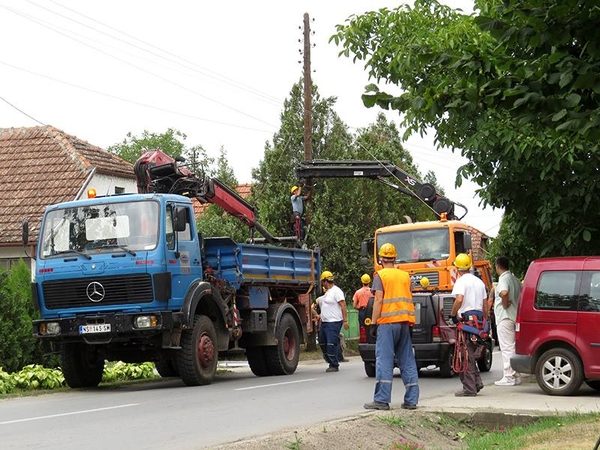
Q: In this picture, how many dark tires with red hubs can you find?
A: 2